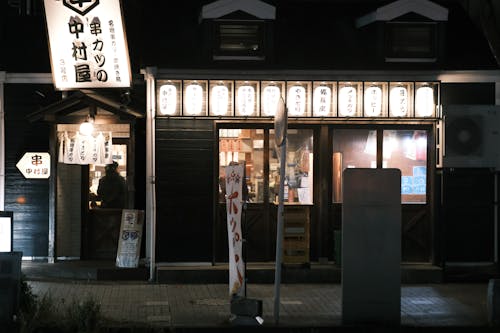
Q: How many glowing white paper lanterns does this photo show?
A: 11